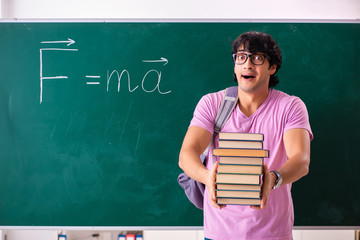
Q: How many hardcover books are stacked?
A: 9